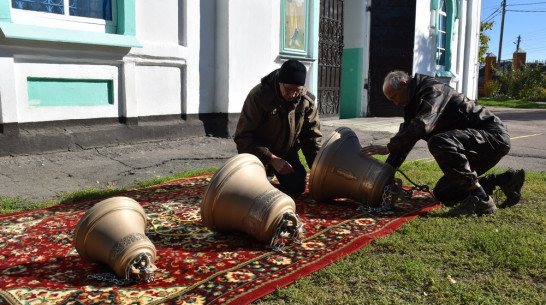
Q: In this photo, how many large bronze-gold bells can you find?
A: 3